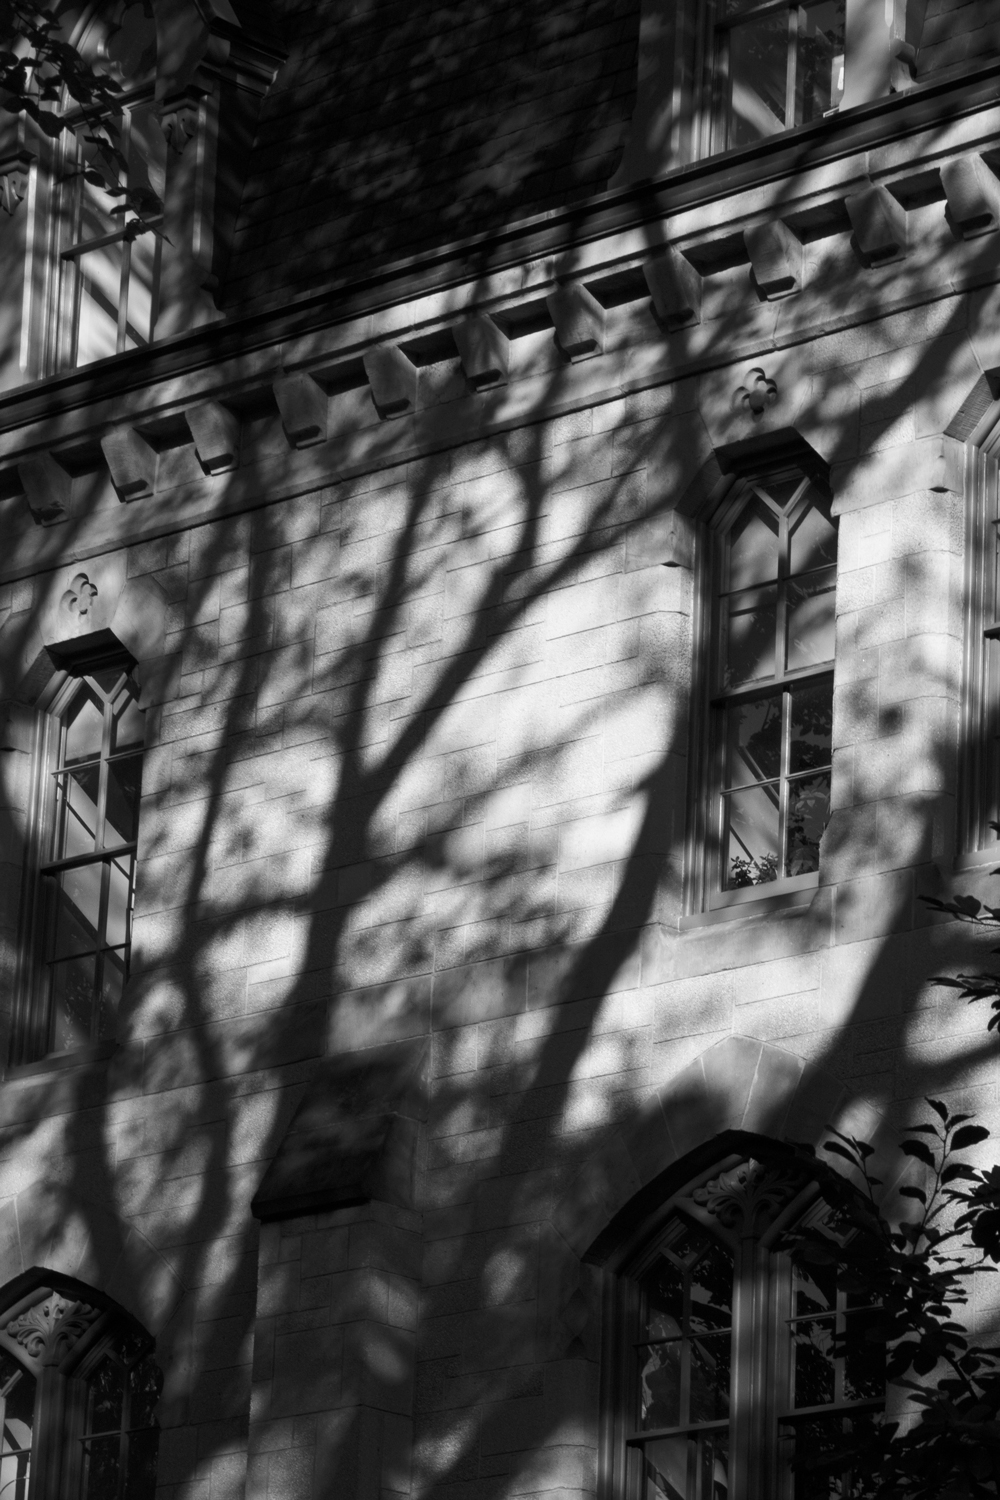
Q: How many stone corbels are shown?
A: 11